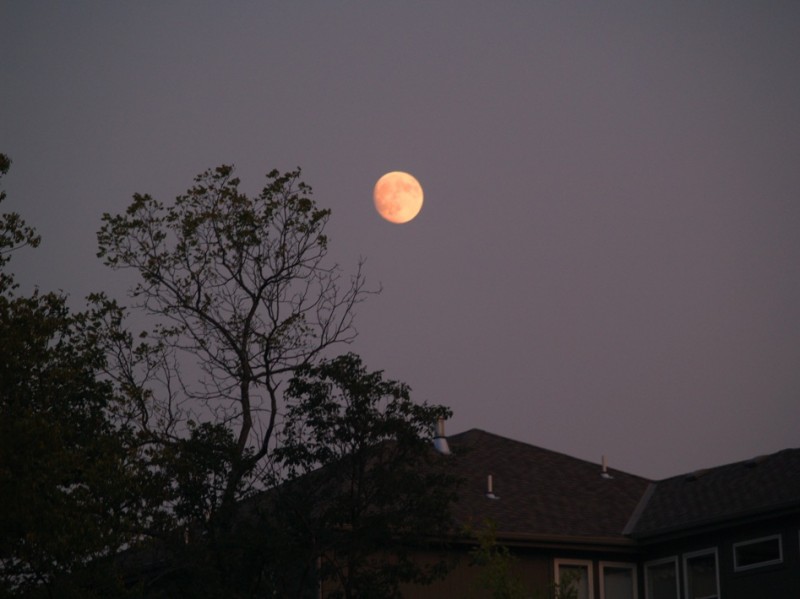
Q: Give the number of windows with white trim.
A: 5